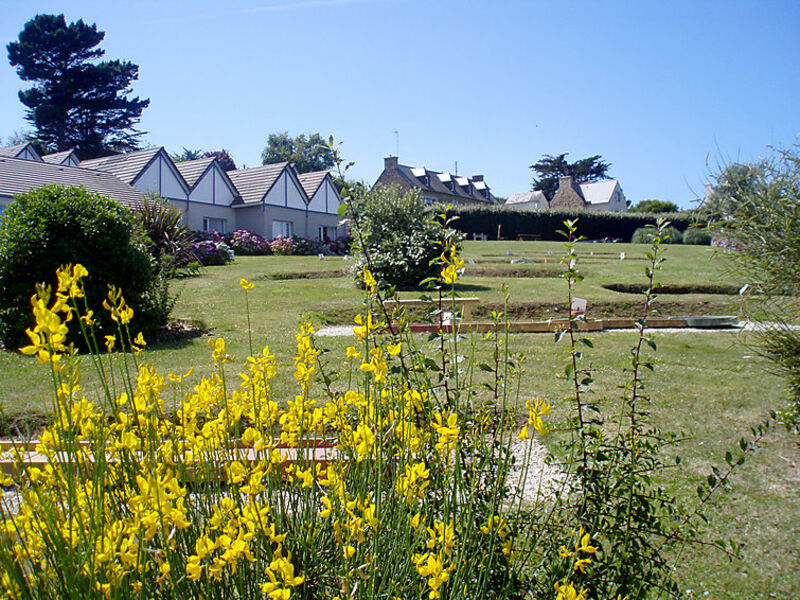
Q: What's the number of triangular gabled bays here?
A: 6